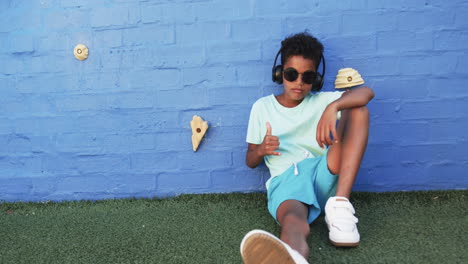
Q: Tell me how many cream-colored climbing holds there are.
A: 3